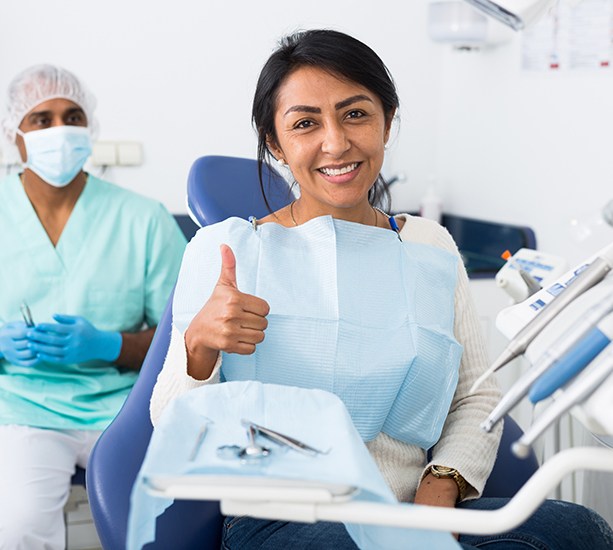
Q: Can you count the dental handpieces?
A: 4